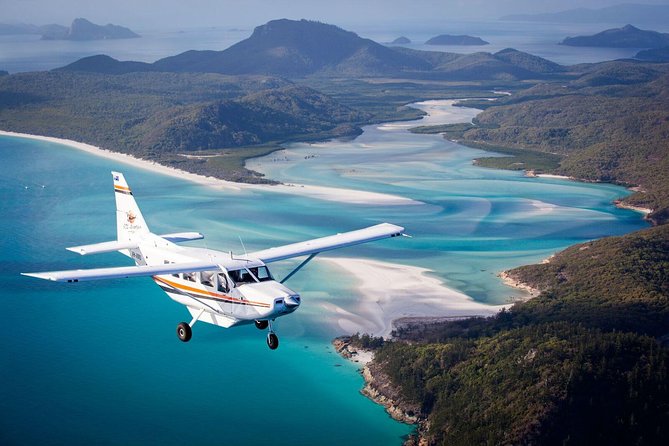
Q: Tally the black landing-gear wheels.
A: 3